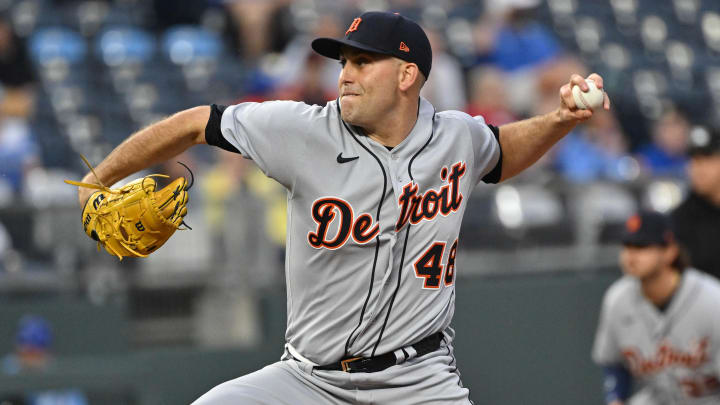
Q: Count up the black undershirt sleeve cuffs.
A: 2